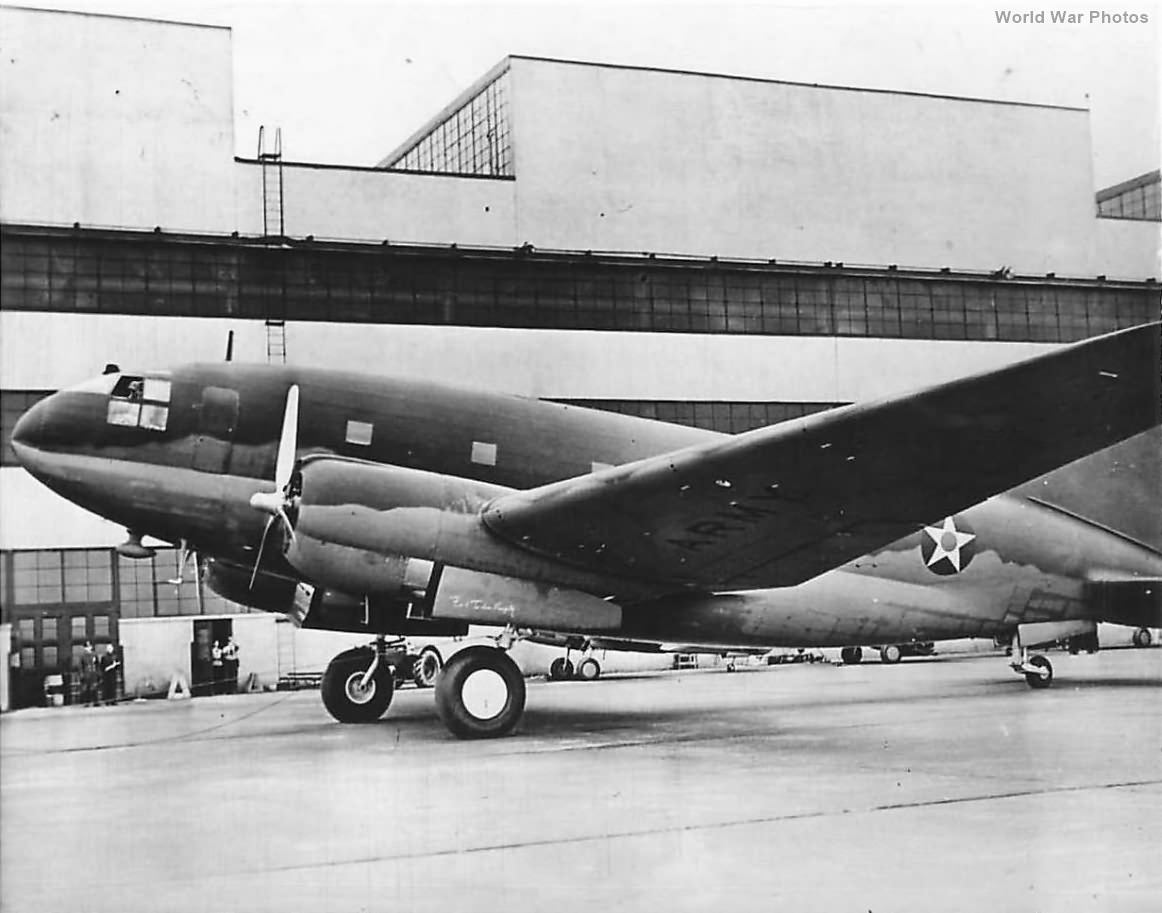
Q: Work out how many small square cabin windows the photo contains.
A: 3